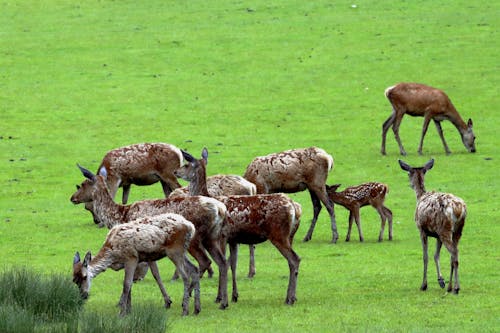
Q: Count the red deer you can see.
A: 9